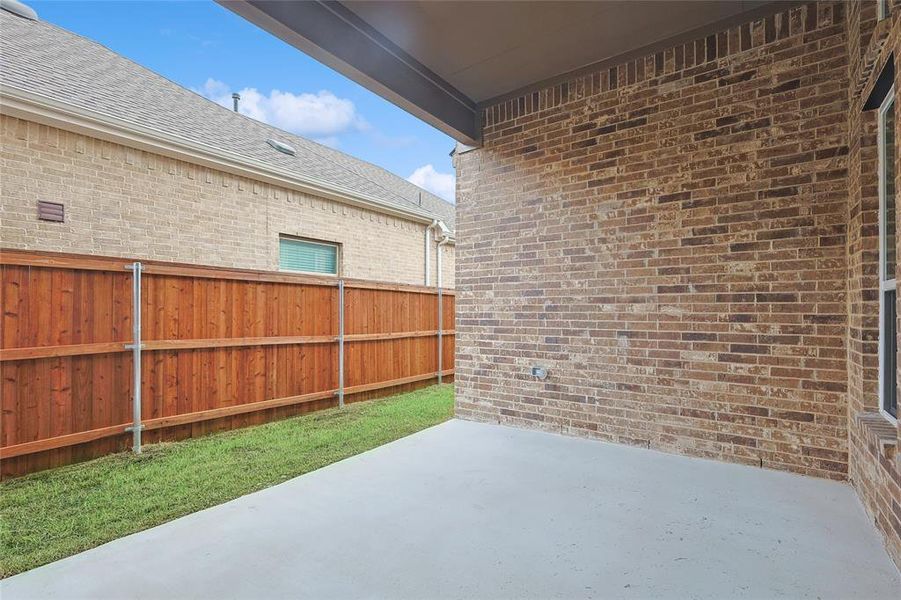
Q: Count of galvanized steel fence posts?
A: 3